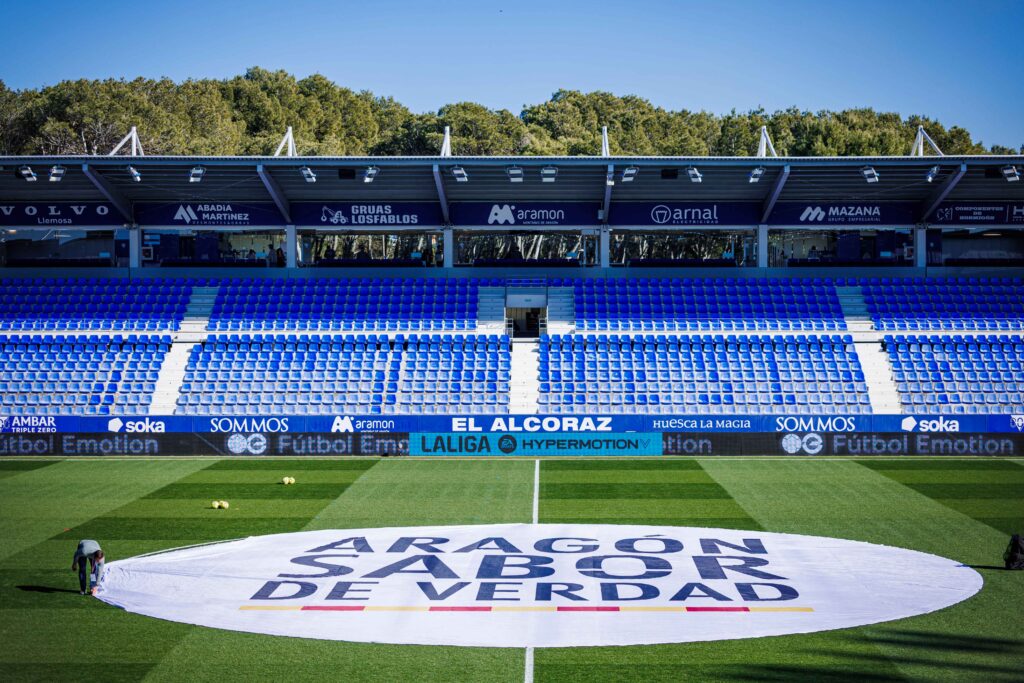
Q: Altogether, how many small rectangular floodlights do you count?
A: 15